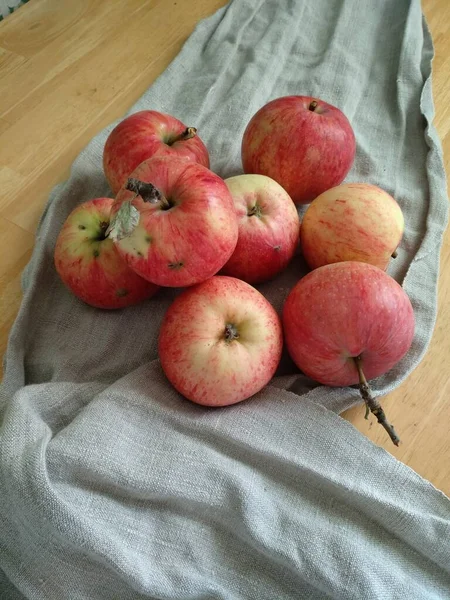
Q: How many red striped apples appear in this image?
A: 8